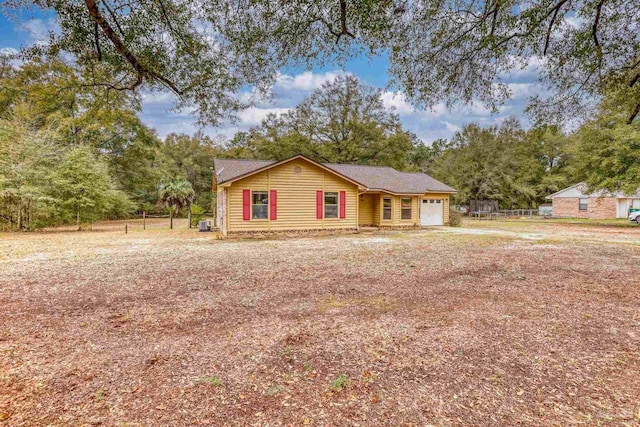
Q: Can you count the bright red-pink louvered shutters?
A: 4